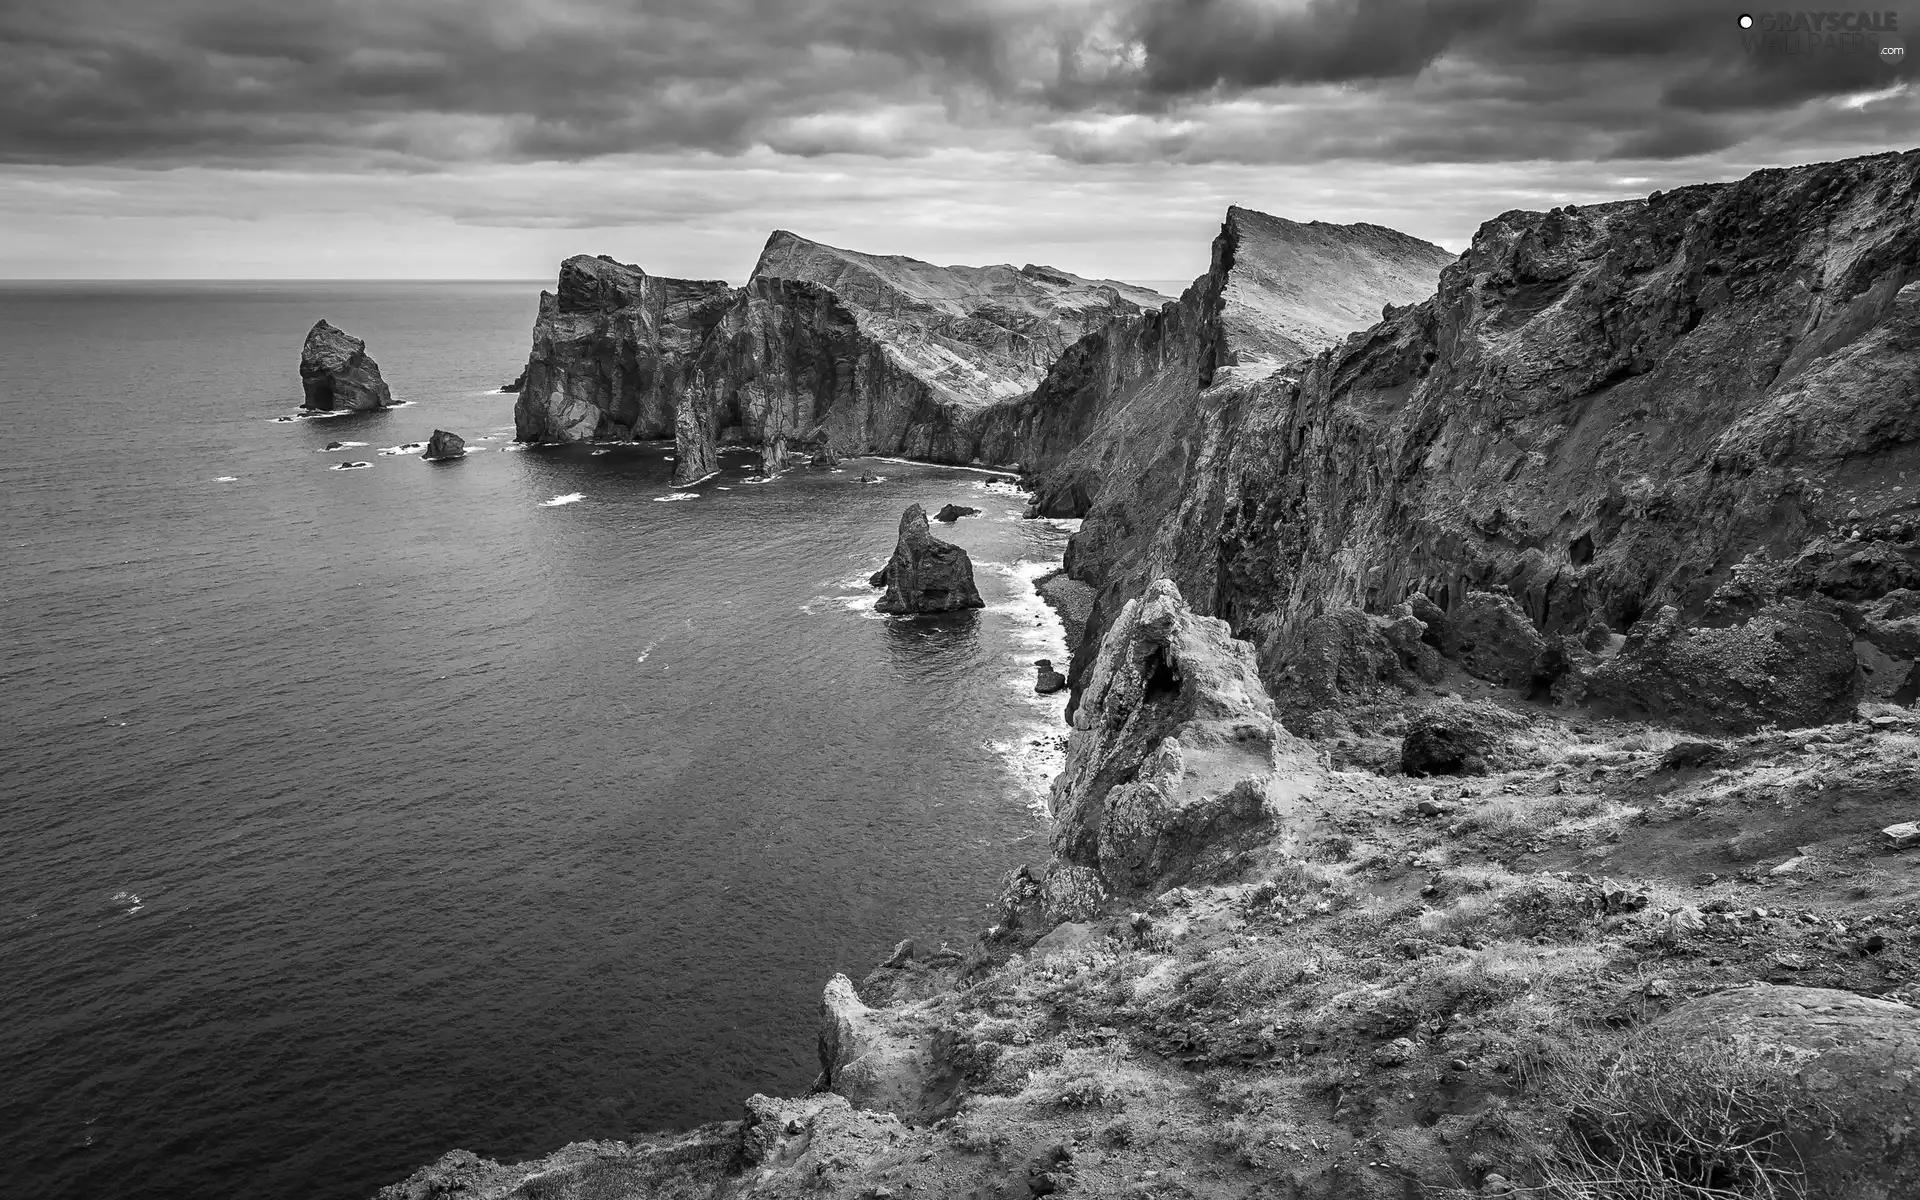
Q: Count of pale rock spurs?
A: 2